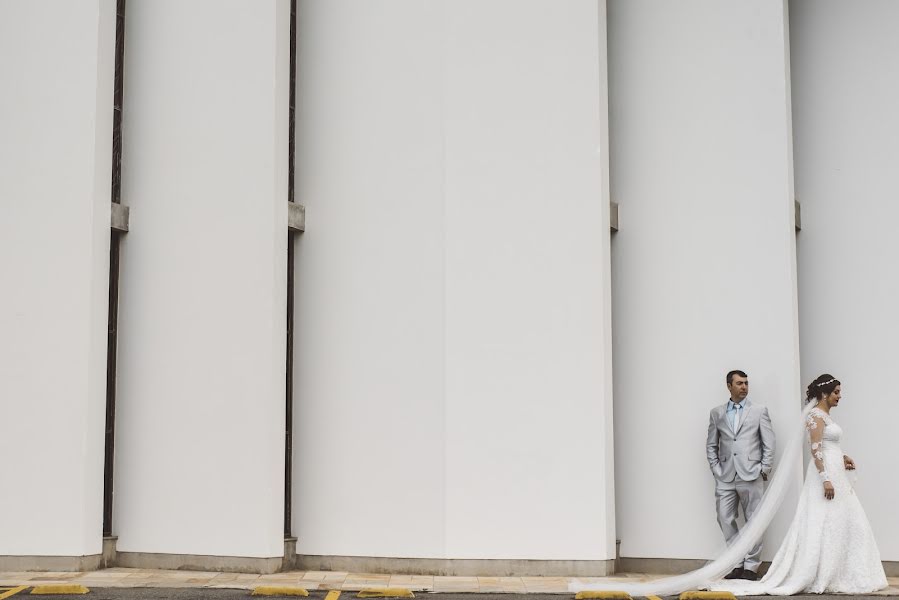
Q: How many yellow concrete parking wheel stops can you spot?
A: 5